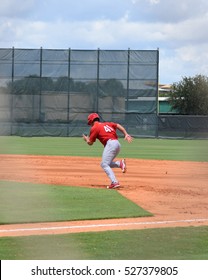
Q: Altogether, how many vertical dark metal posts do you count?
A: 6